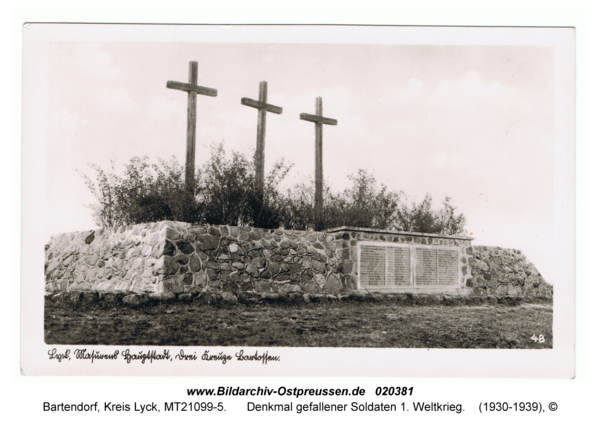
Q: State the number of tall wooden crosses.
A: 3